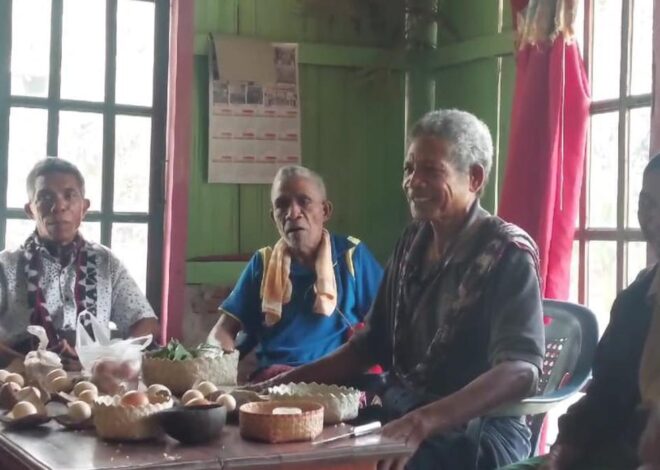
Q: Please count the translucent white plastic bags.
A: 2